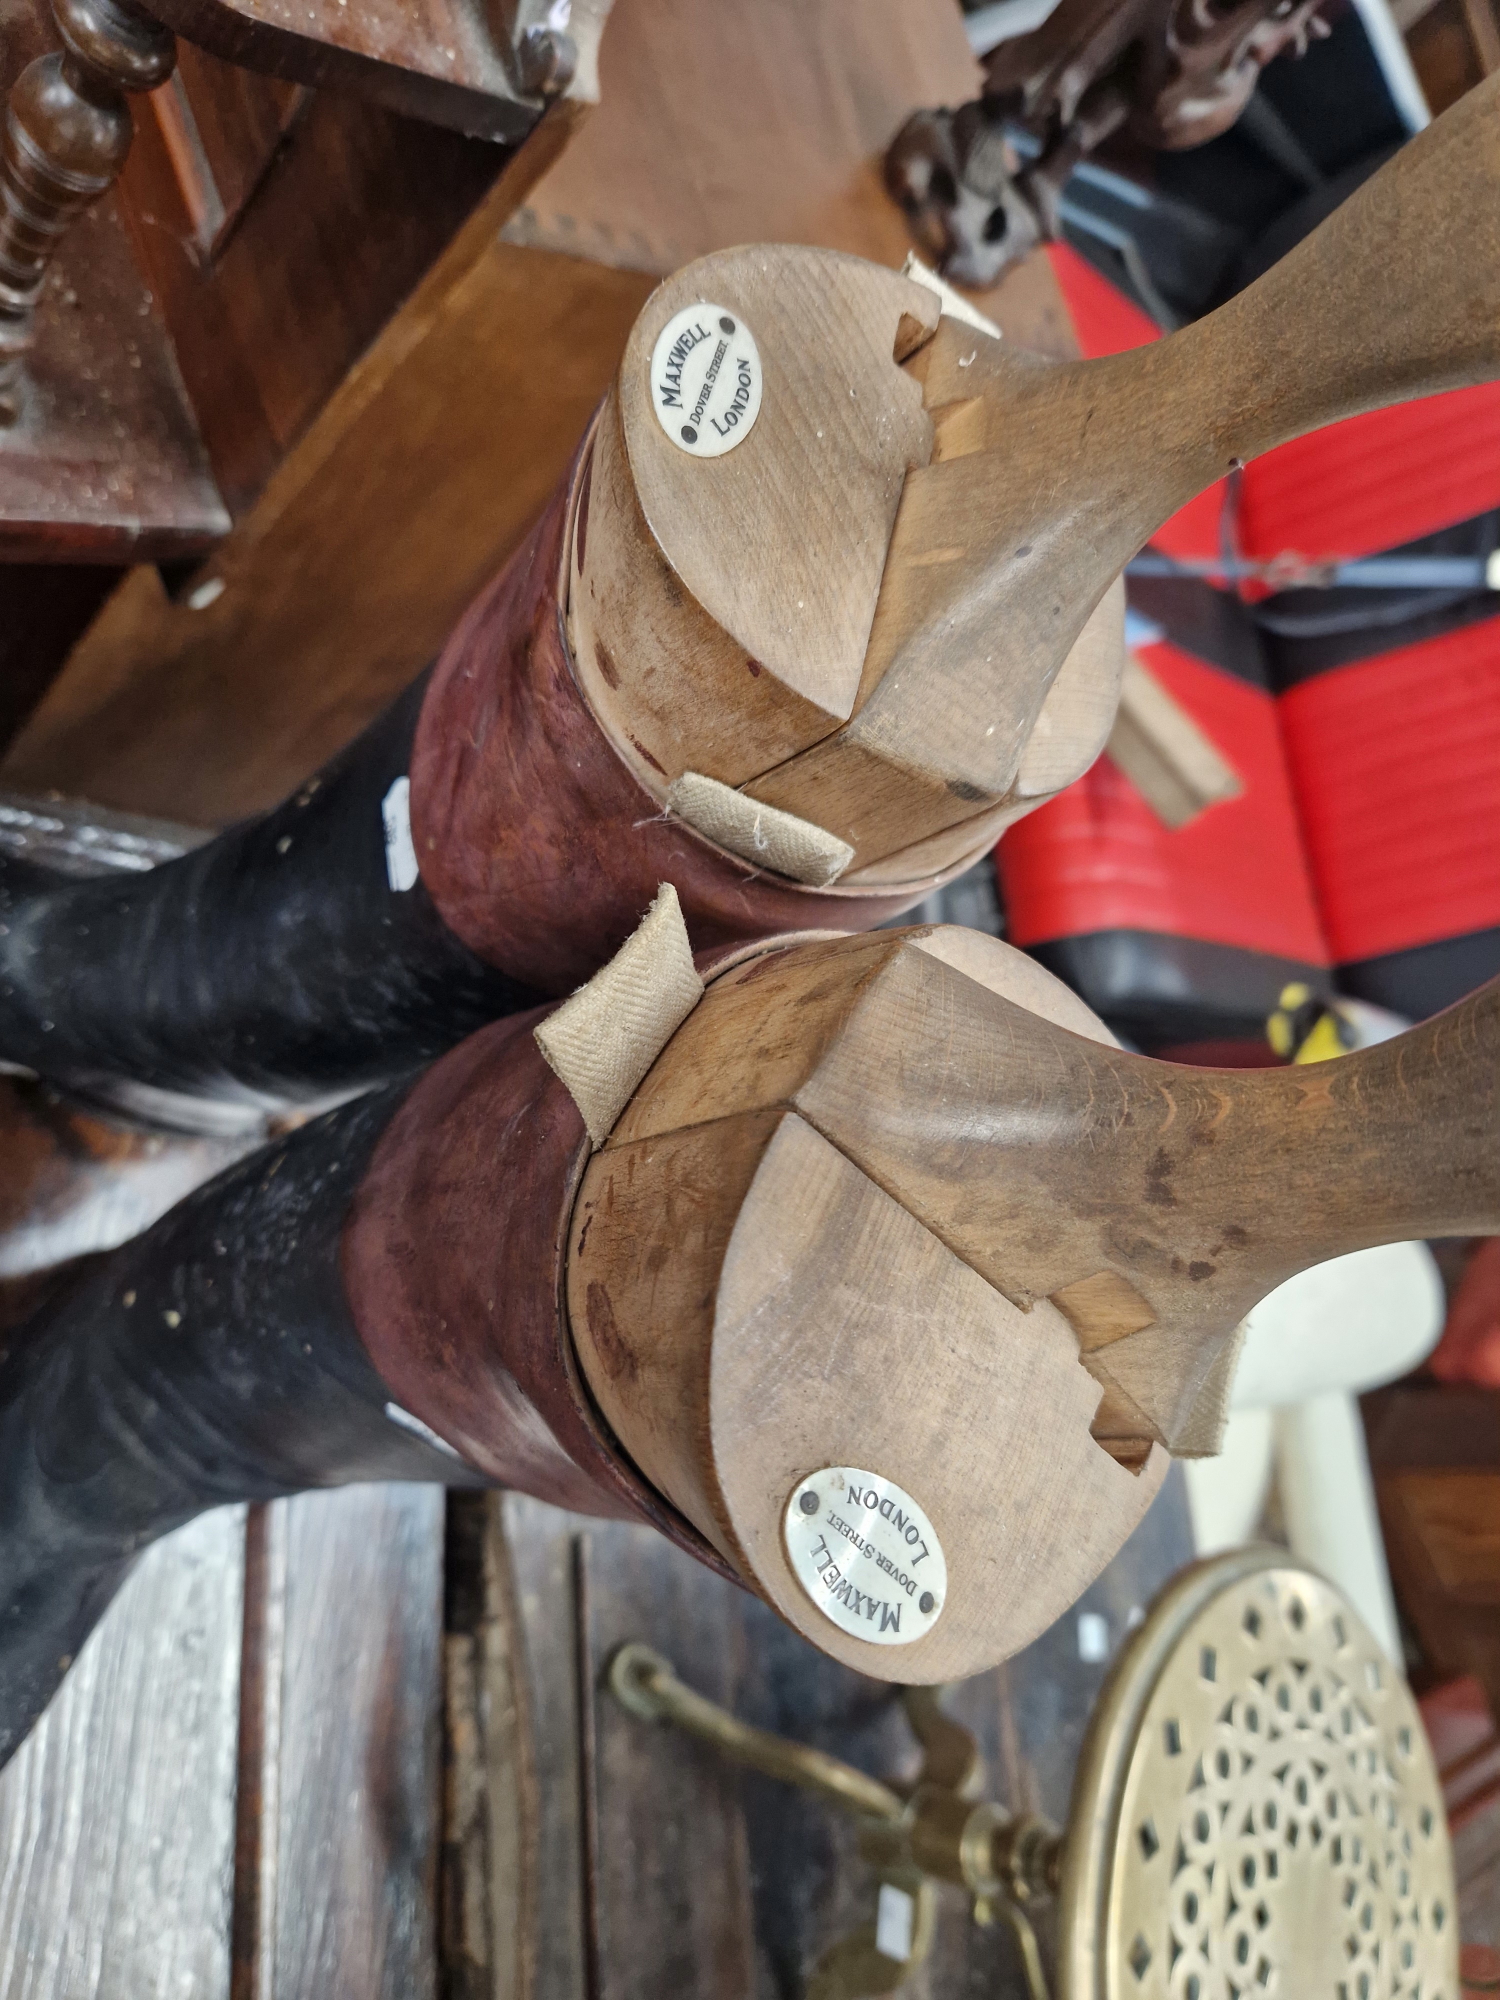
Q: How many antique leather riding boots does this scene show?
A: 2